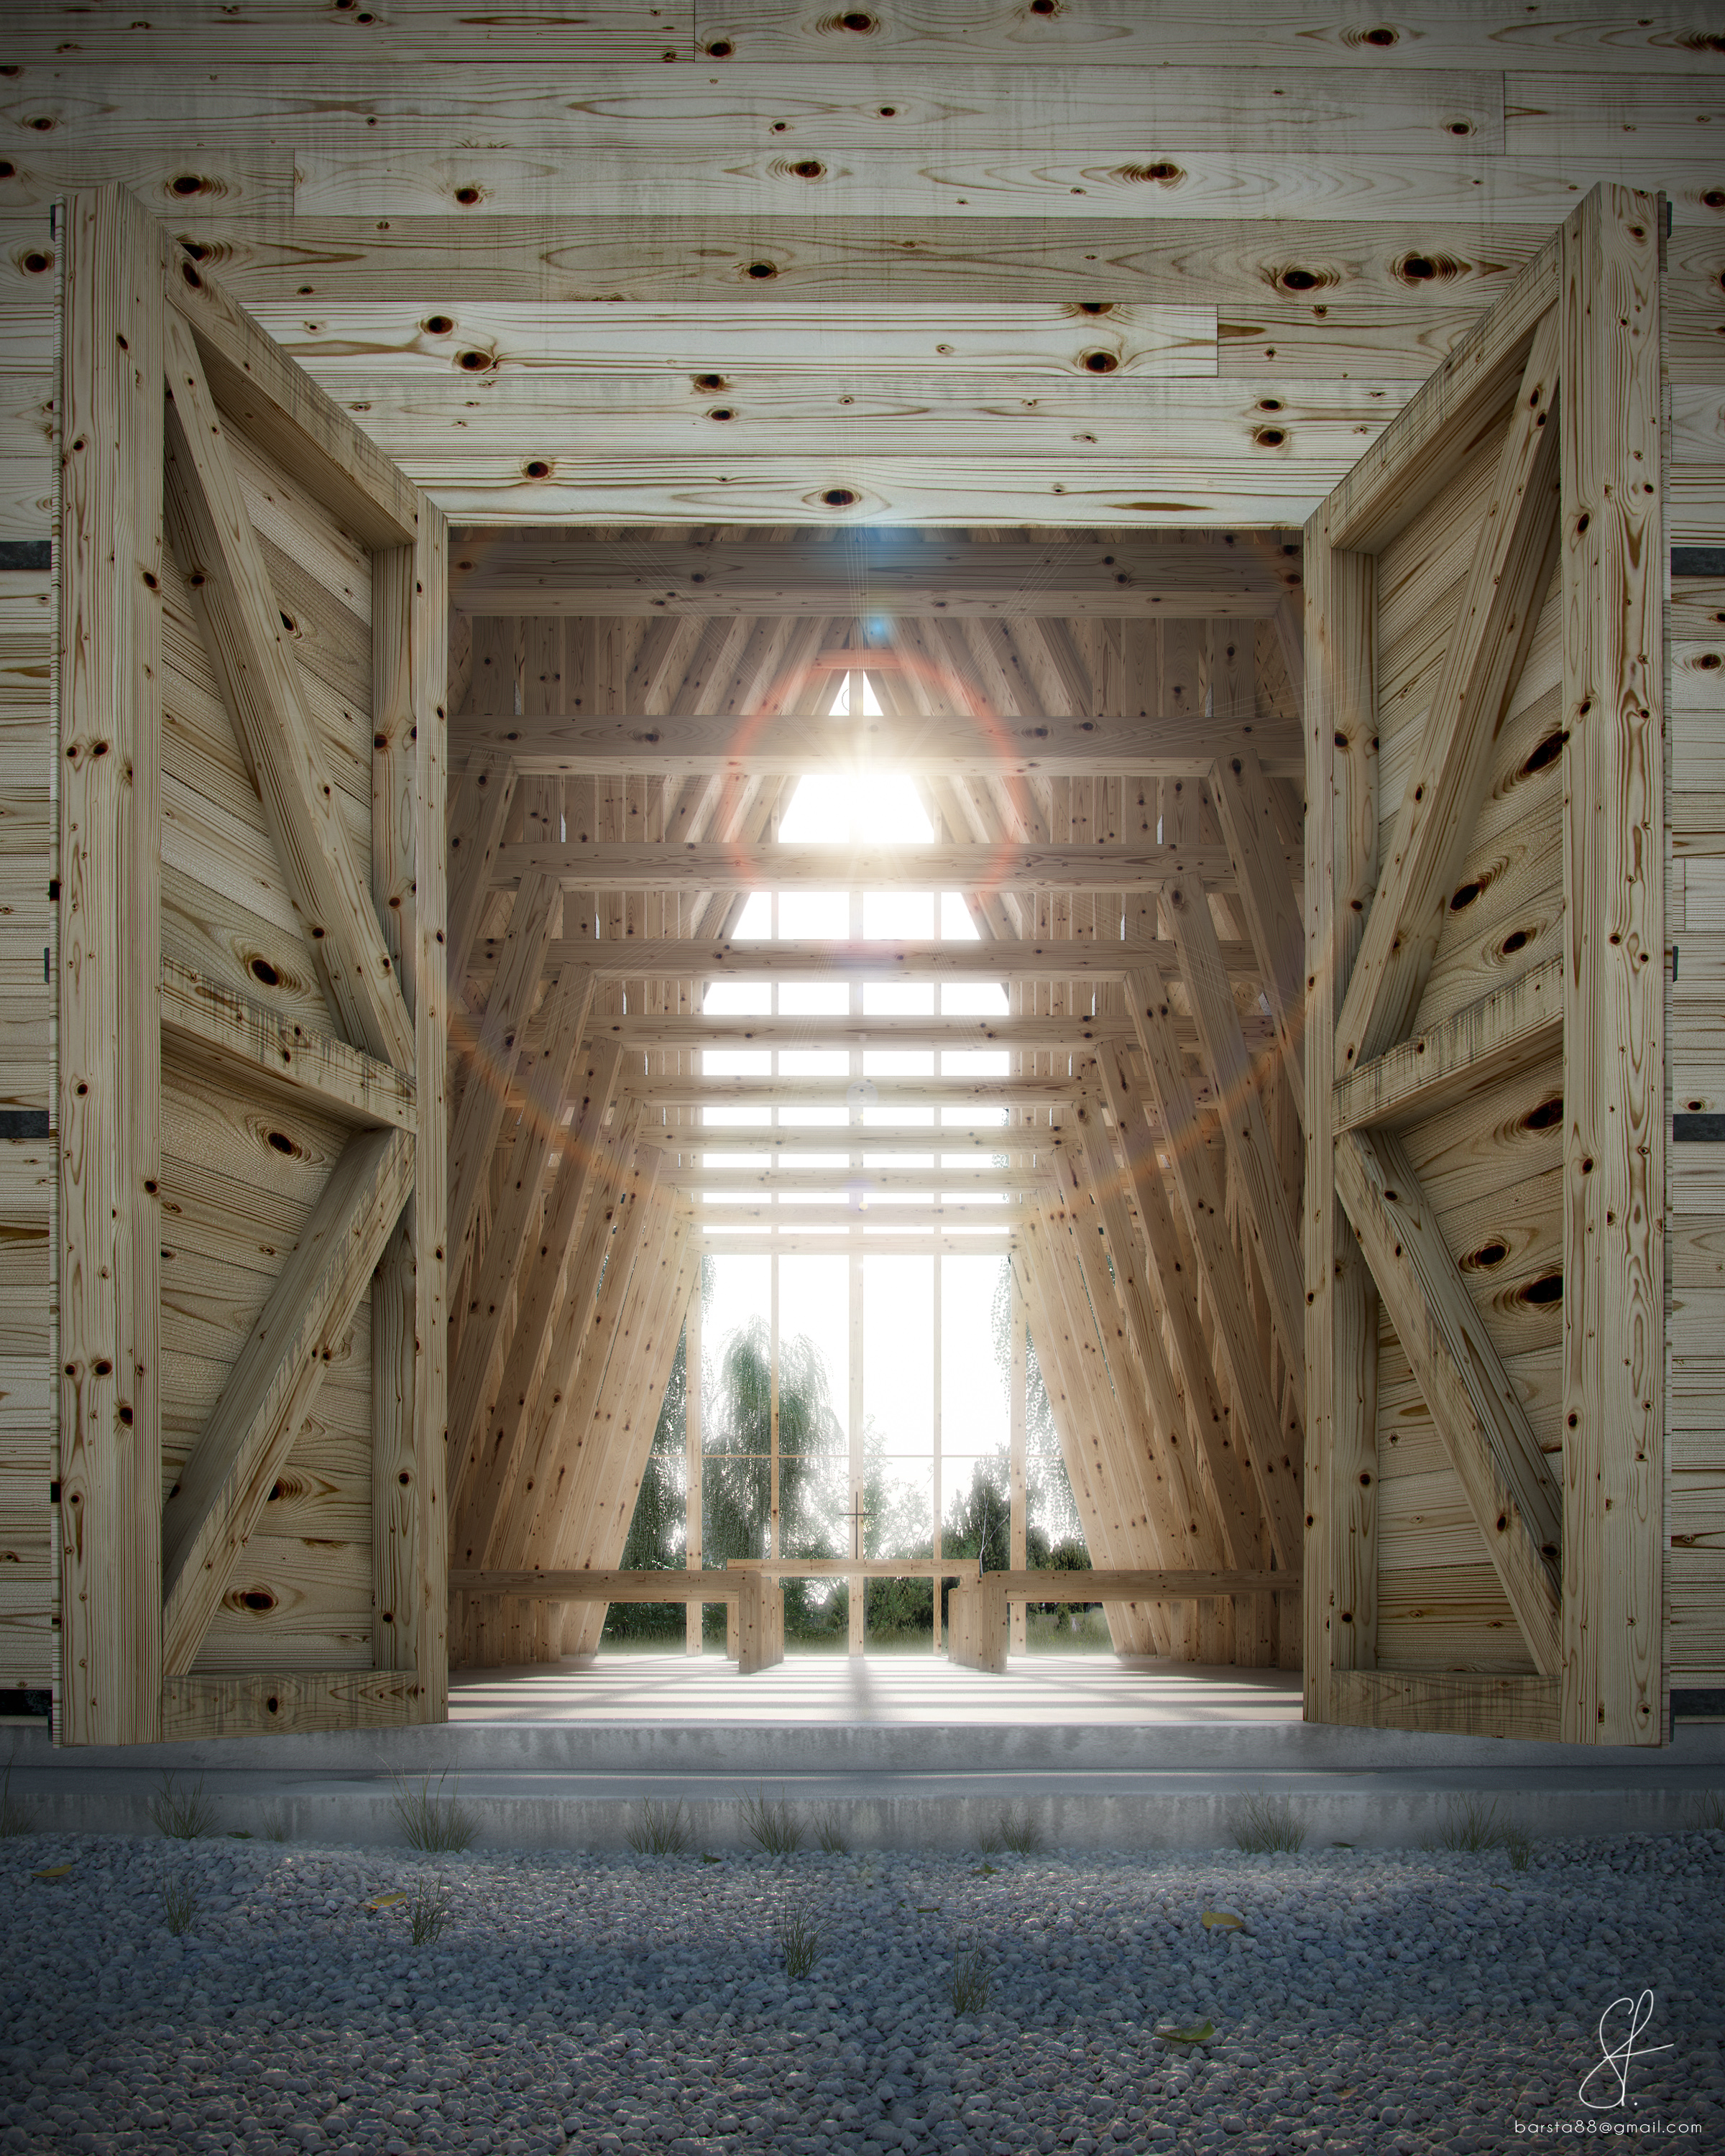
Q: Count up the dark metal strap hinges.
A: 6